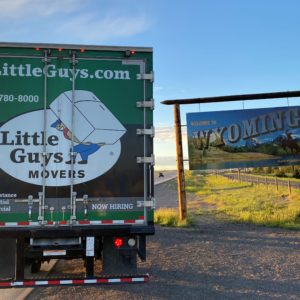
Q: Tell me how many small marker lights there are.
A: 4